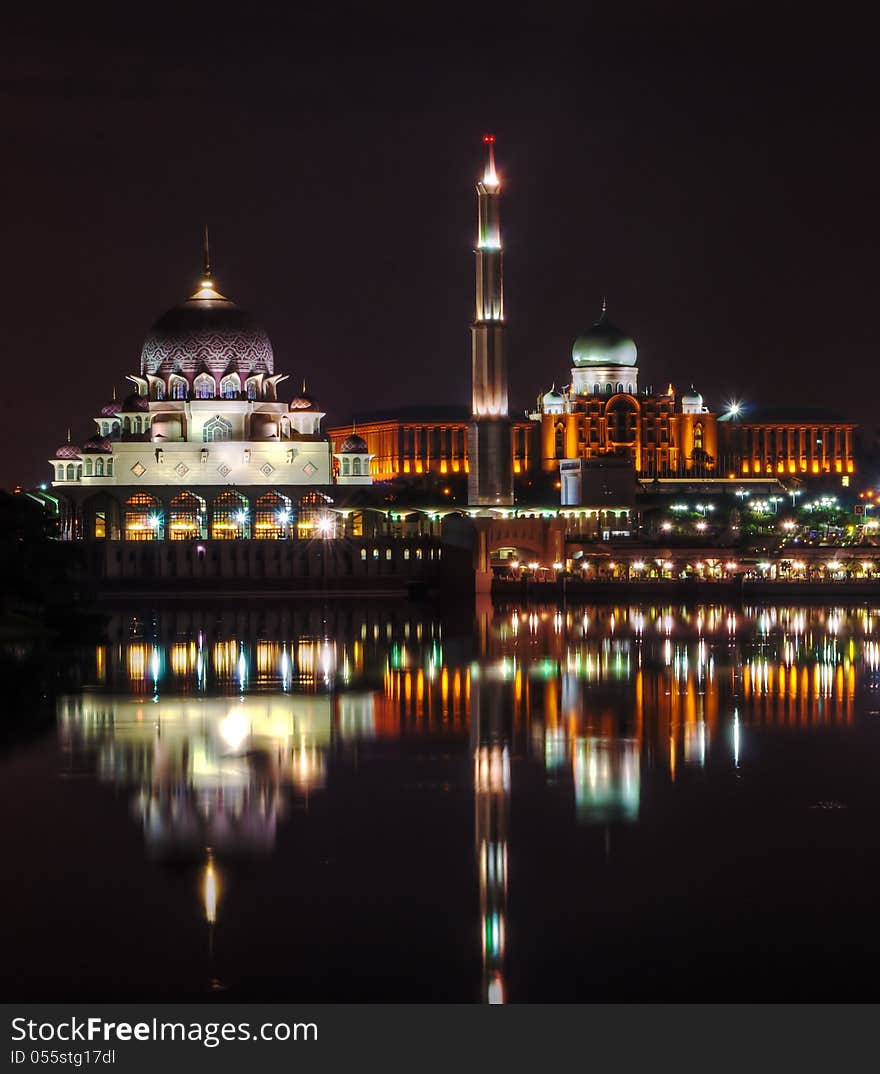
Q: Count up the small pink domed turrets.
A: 6